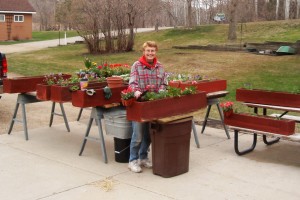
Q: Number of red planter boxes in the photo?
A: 8